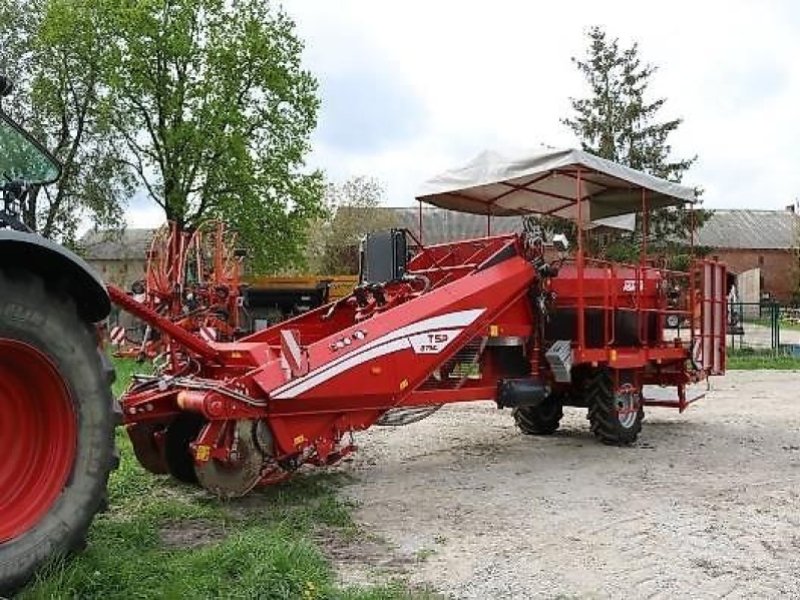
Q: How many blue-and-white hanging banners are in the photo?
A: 0